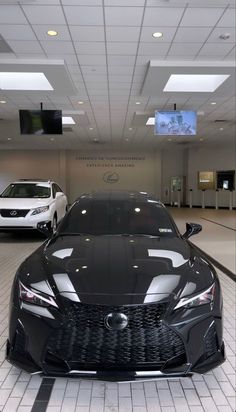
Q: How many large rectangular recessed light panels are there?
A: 4